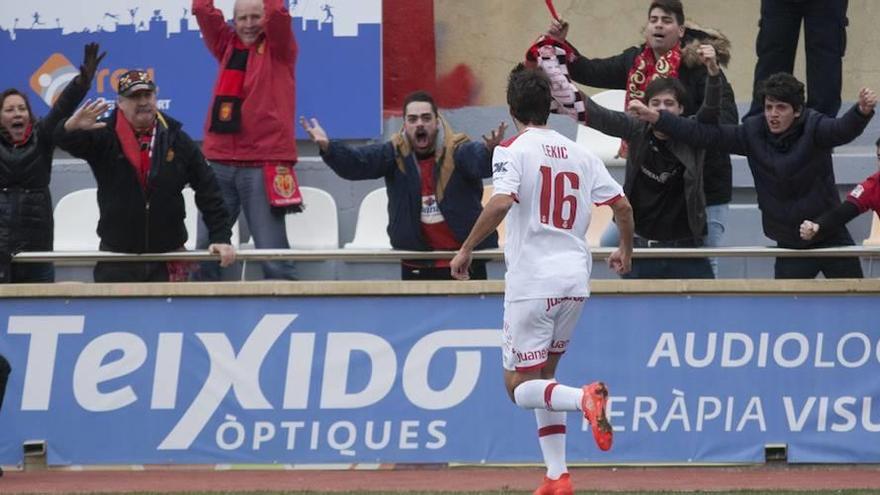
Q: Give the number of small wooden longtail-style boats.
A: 0